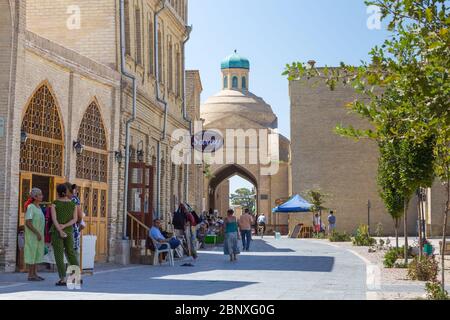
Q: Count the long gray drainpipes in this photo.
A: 3